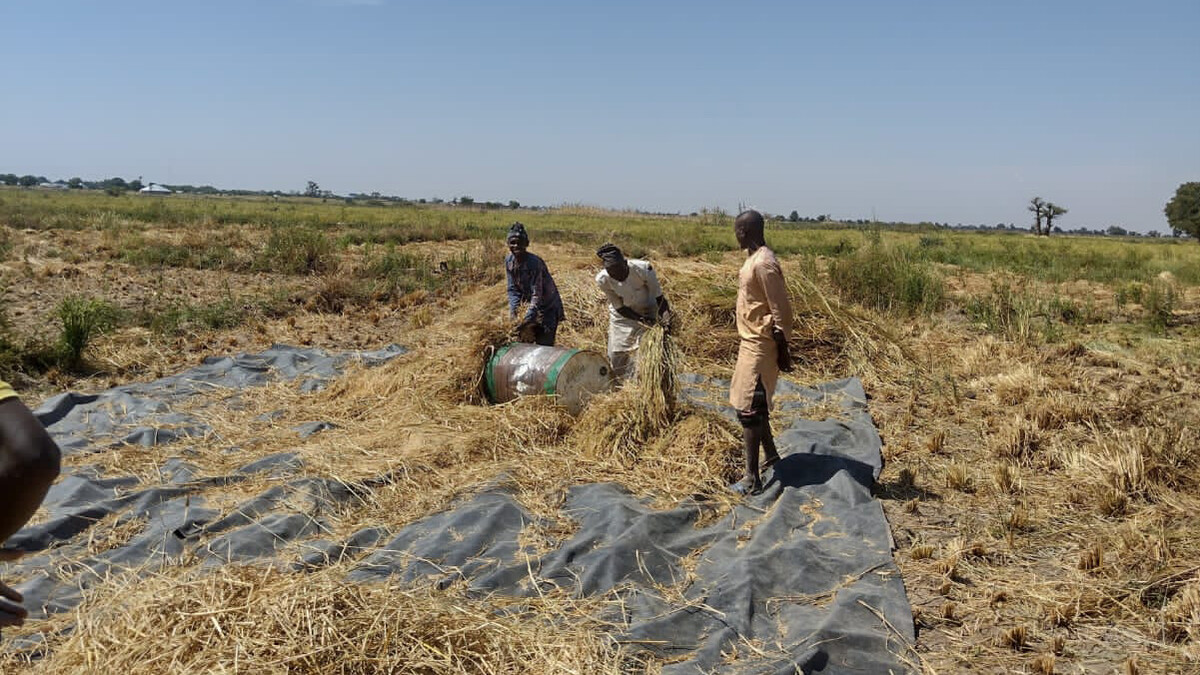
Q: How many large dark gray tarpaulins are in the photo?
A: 1